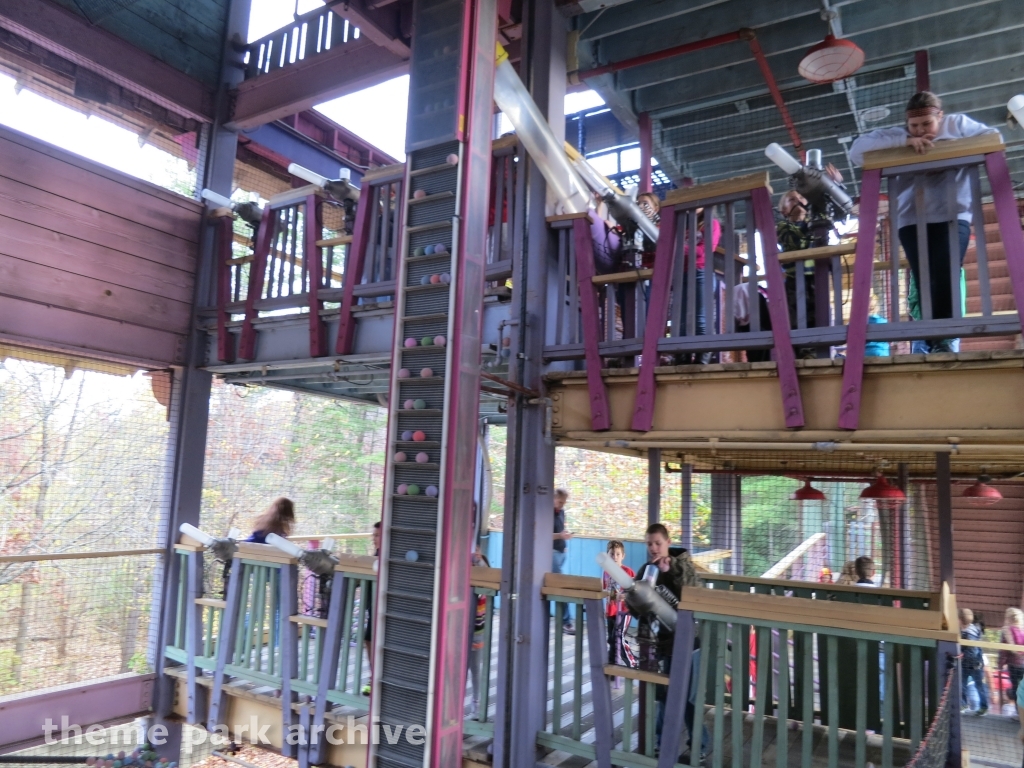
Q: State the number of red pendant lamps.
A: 4